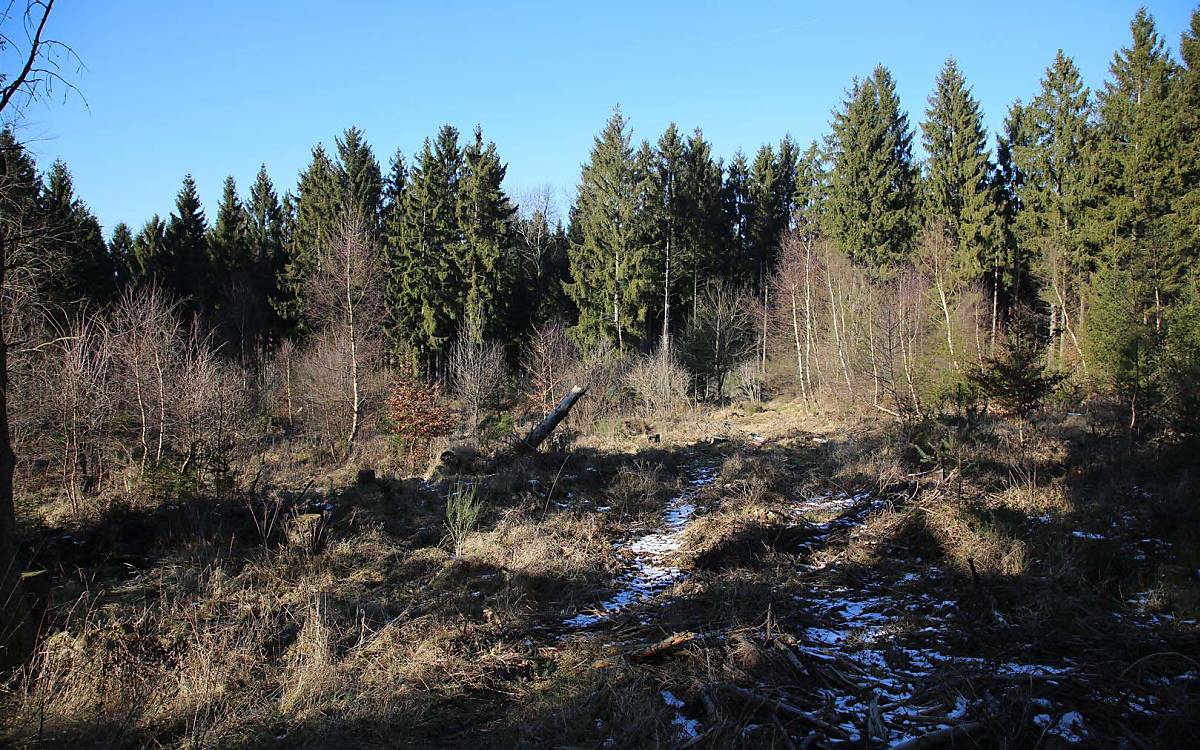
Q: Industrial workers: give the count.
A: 0